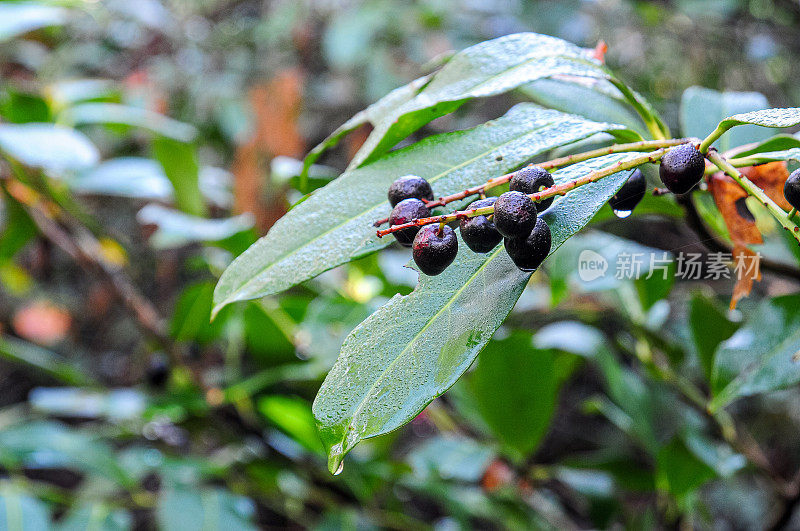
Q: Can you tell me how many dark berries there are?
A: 10